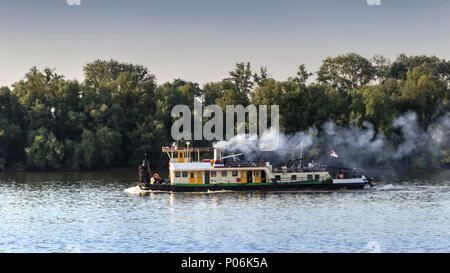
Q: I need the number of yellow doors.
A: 5